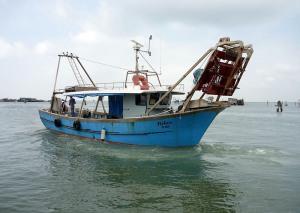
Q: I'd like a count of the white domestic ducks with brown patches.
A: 0